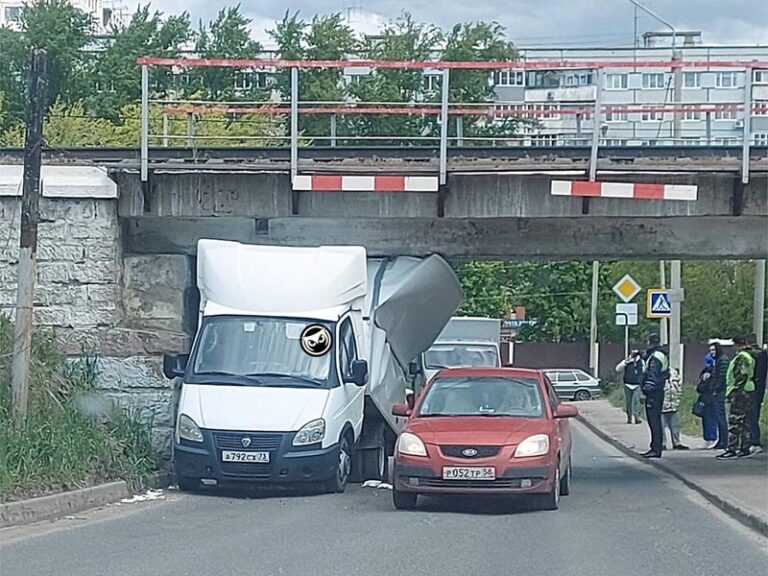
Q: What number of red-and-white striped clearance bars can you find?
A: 2